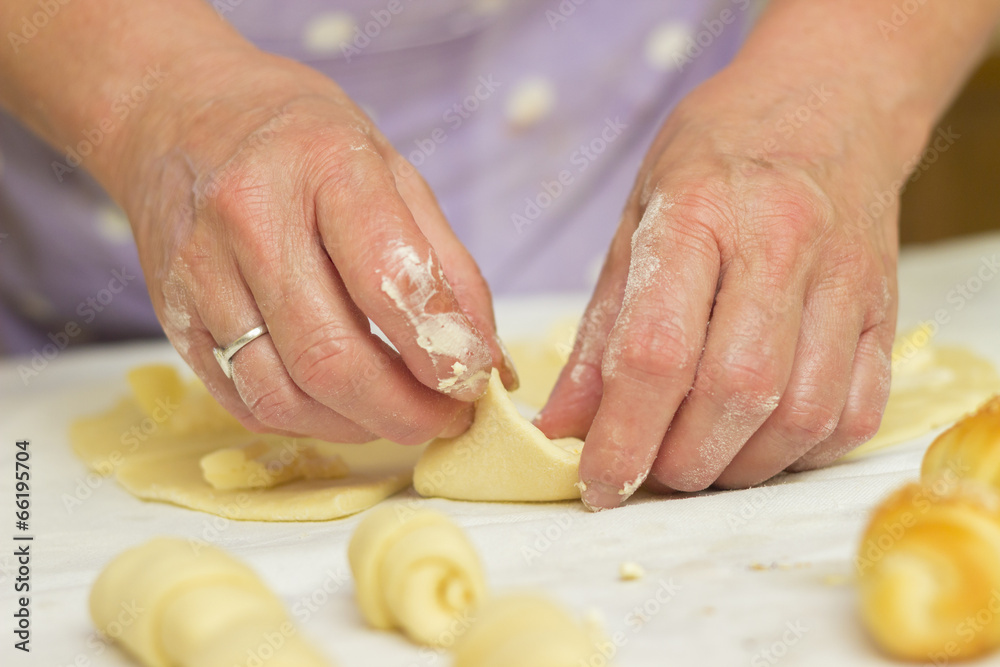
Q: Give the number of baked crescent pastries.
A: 2